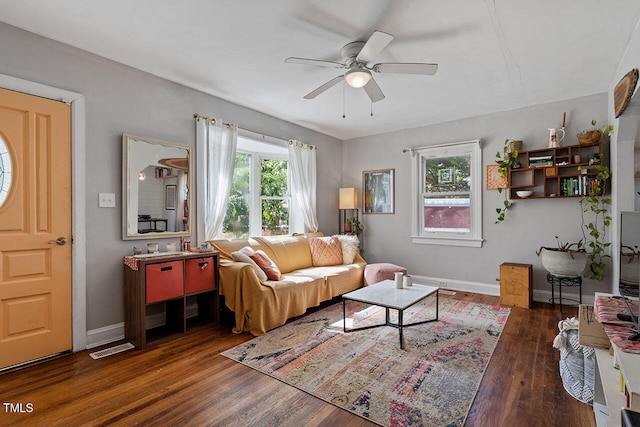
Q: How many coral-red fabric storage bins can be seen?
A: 2